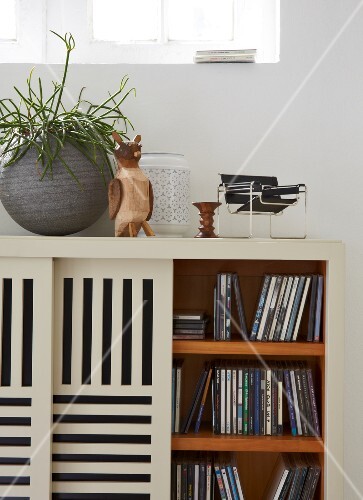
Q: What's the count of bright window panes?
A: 3